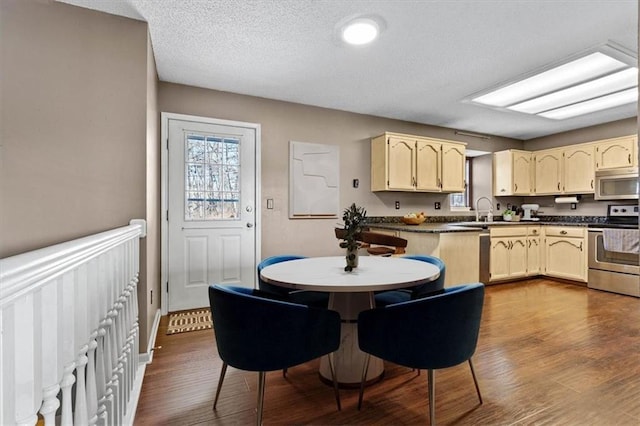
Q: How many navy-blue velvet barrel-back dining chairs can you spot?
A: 4